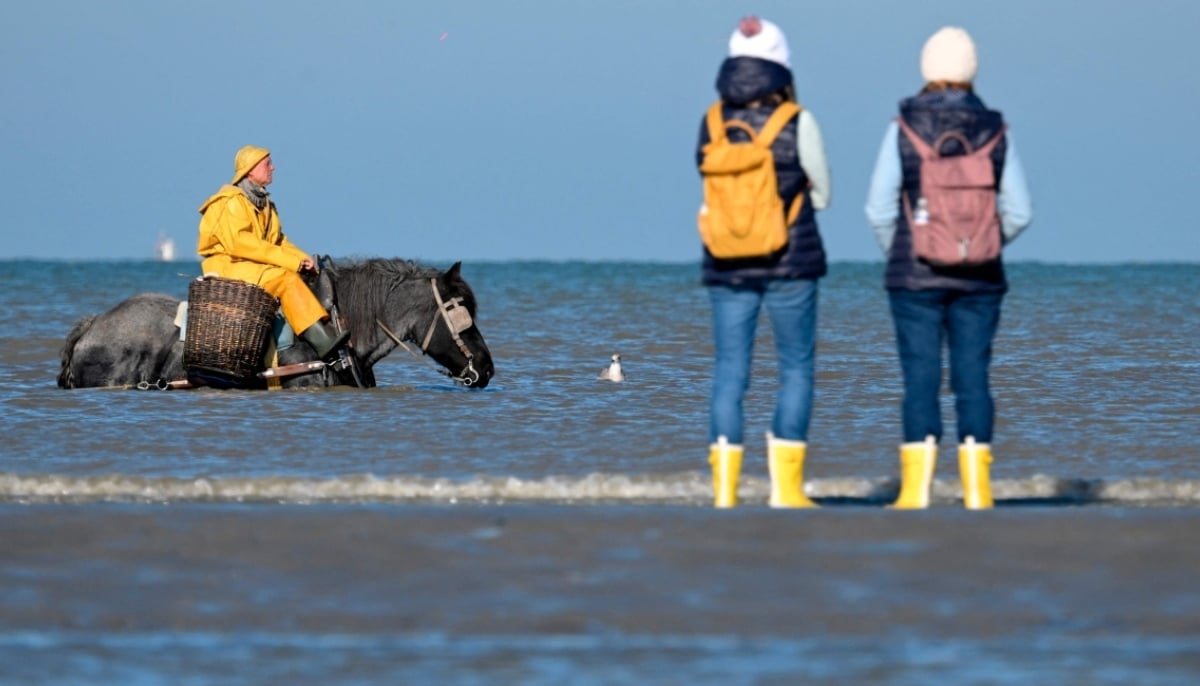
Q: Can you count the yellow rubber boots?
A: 4